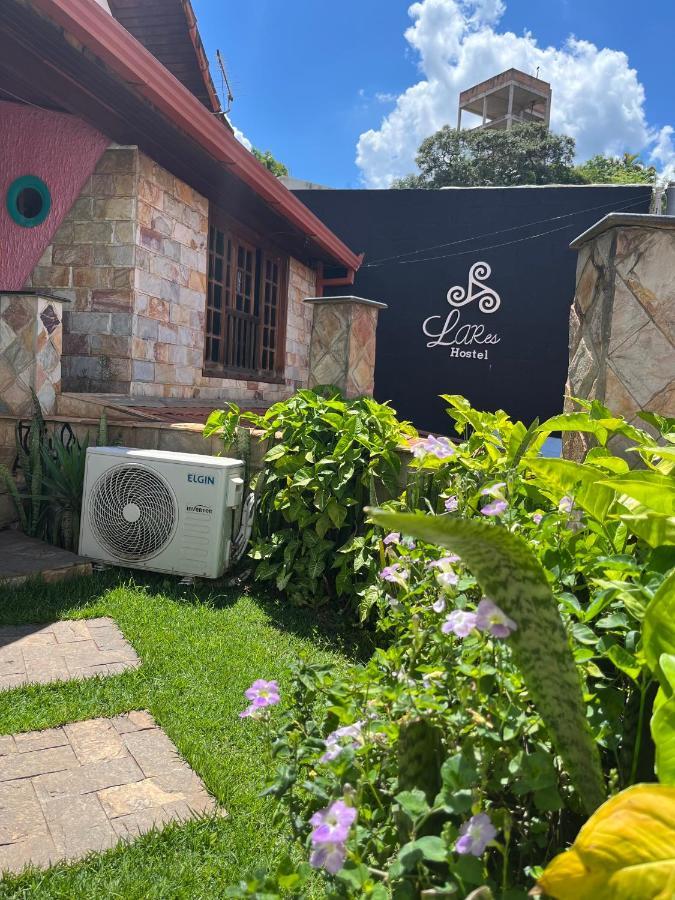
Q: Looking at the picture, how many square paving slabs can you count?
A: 2